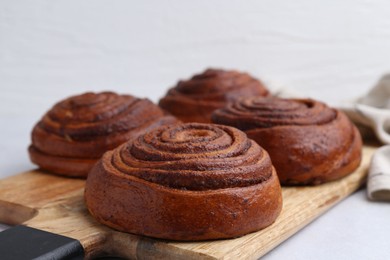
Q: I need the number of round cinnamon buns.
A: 4